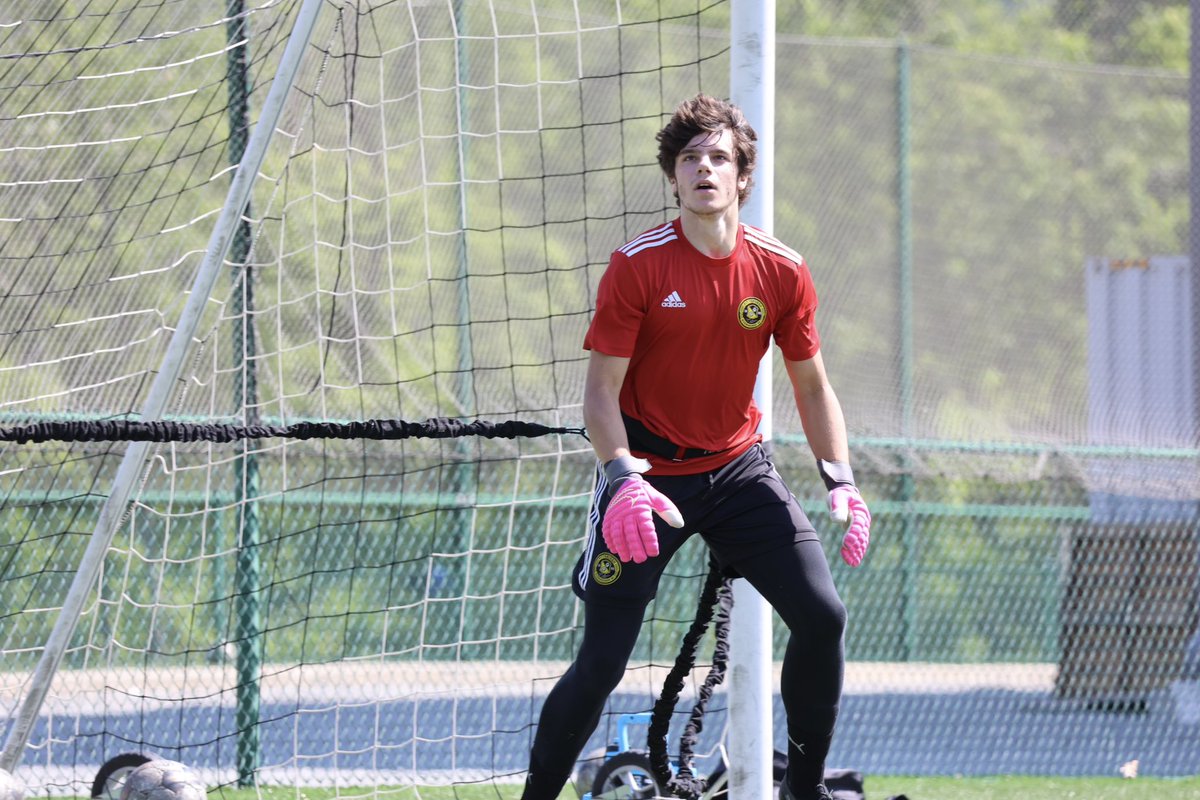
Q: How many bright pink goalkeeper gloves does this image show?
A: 2